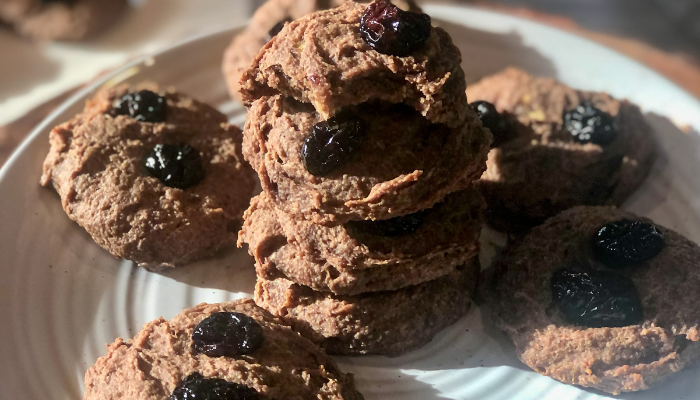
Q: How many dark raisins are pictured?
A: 12